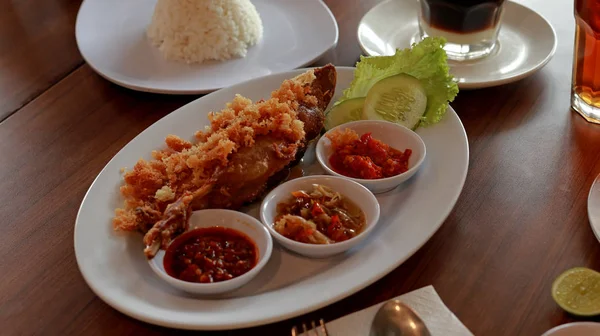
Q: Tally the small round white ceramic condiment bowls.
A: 3